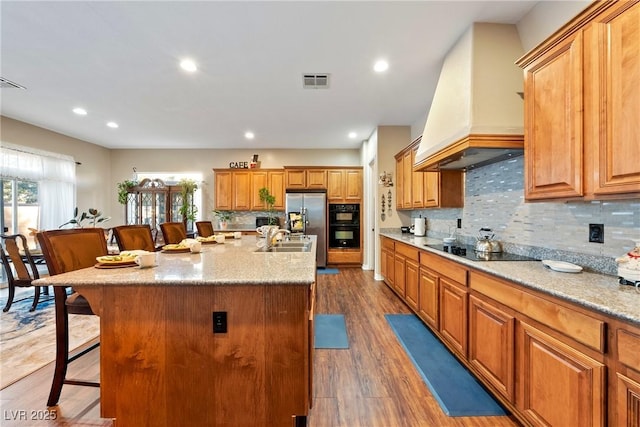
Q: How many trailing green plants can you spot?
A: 2